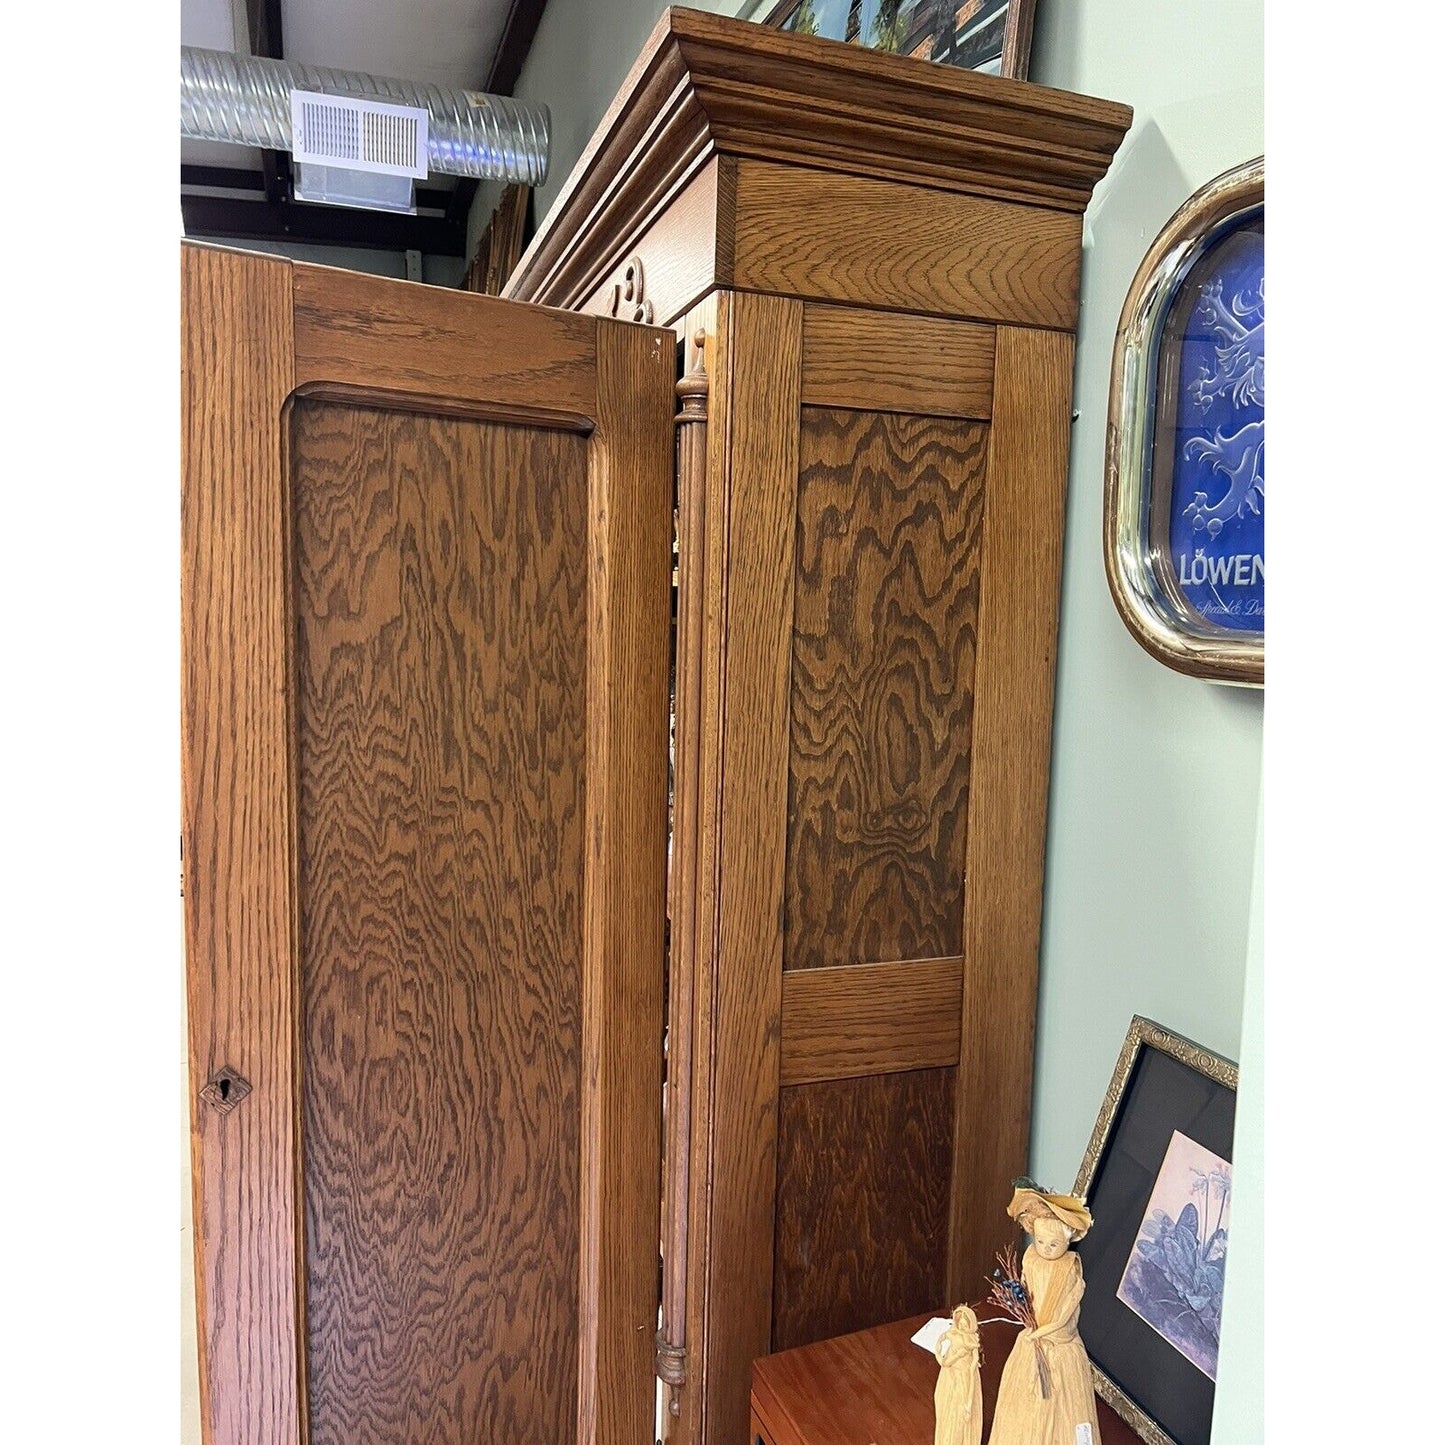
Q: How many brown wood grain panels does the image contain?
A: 3